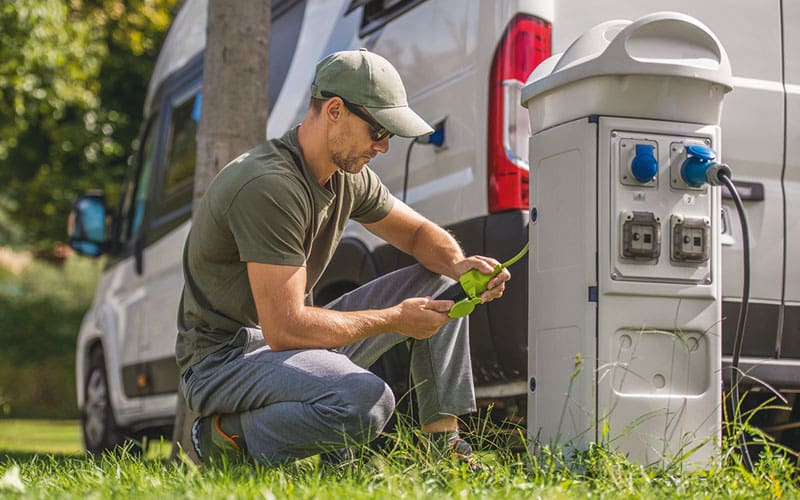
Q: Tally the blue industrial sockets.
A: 2